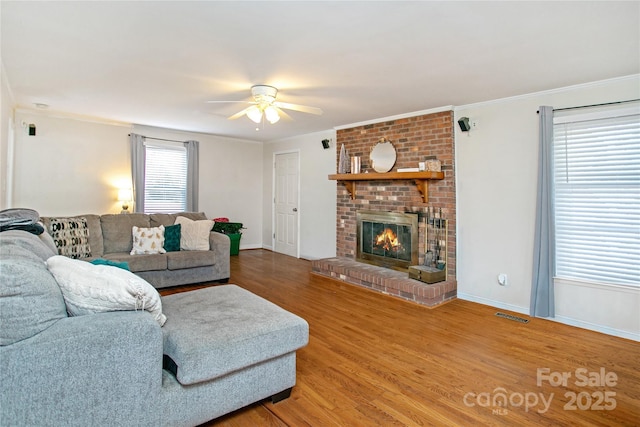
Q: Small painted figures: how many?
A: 0